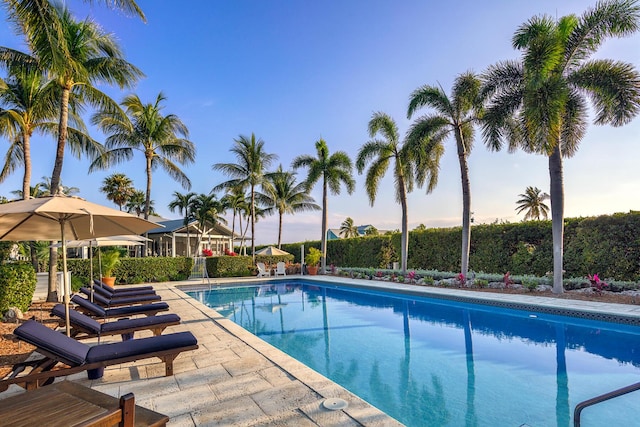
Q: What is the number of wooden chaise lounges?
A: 6